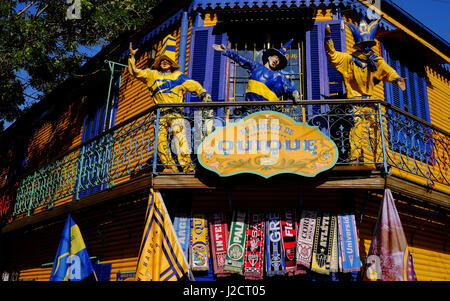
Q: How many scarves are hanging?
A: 10